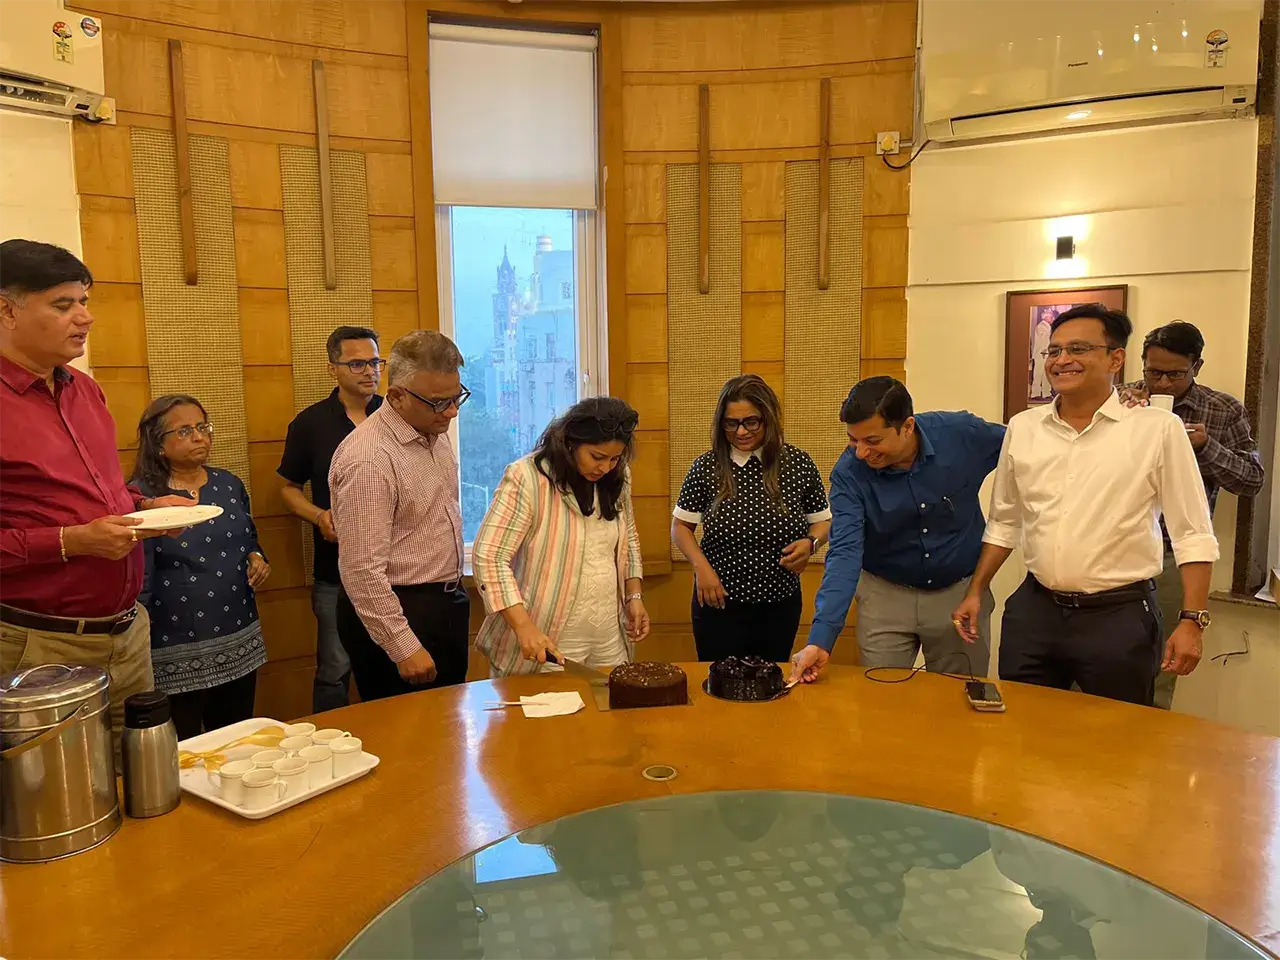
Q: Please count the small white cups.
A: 10